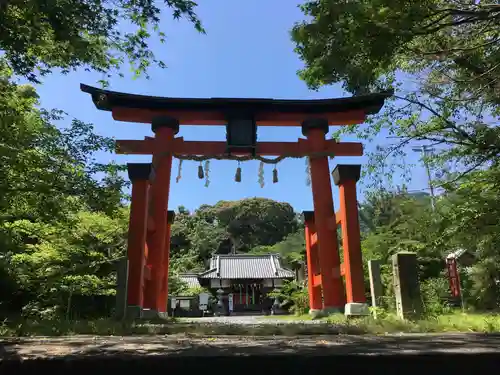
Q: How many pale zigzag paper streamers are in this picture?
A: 4